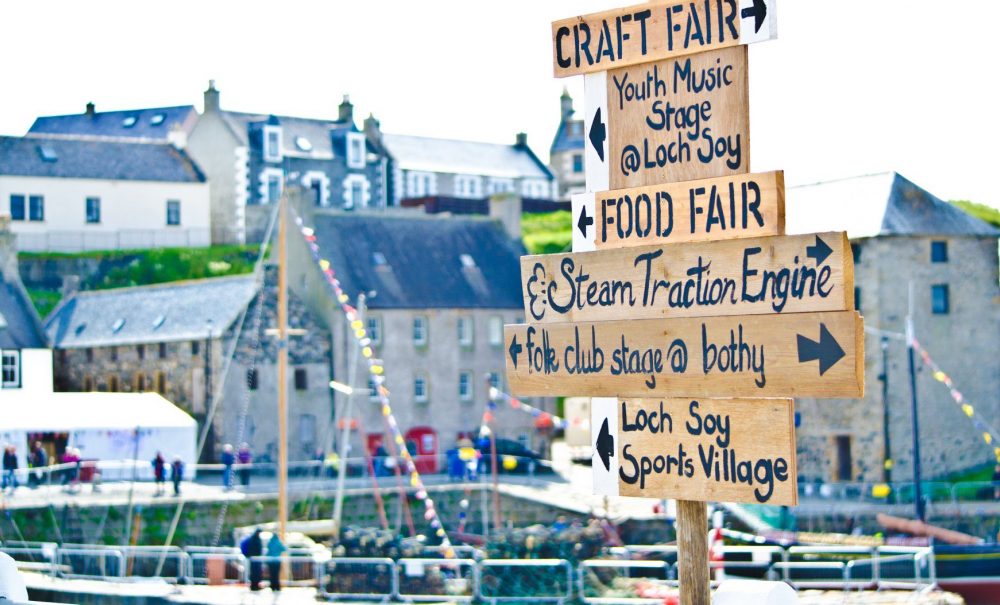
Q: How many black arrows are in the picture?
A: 7